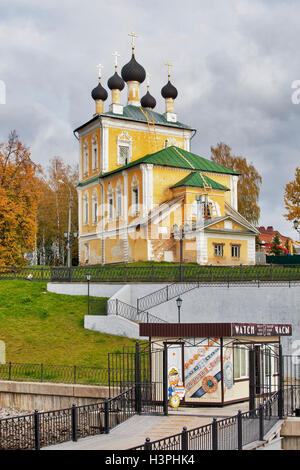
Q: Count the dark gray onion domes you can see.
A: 5